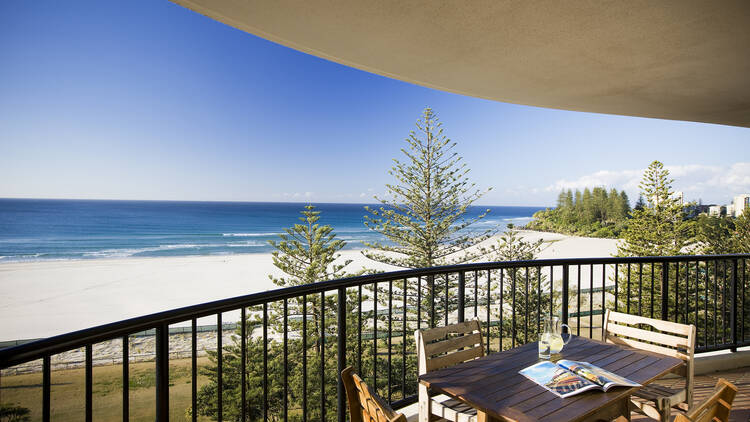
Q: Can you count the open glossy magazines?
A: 1